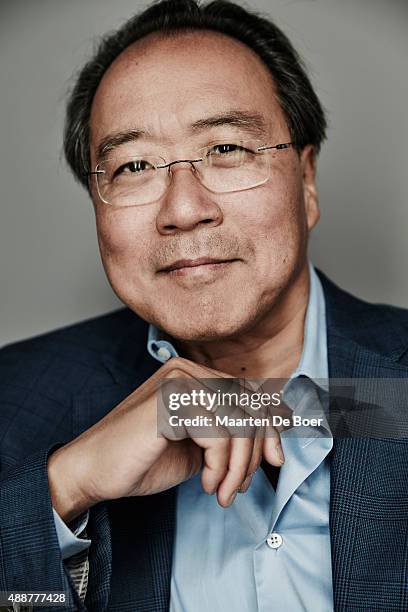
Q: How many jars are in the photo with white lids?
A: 0